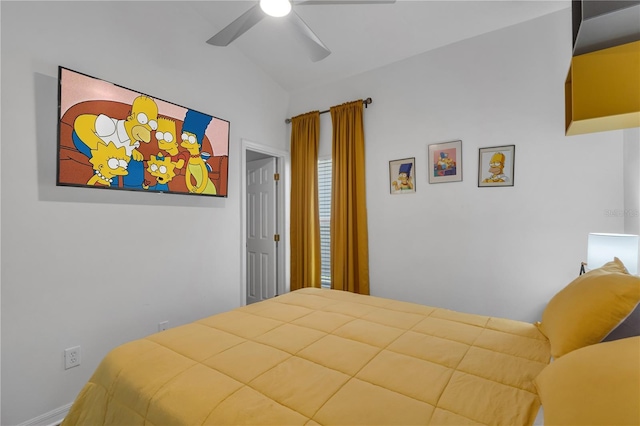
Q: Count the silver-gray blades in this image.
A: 3